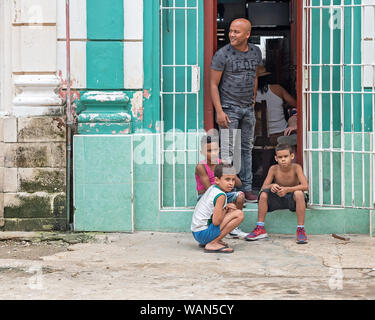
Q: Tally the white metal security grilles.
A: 2